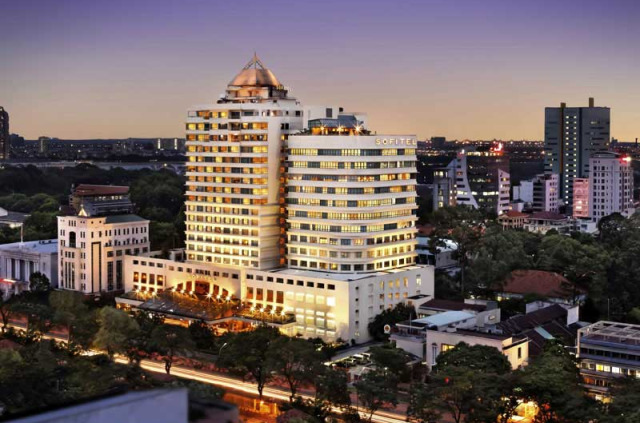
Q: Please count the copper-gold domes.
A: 1